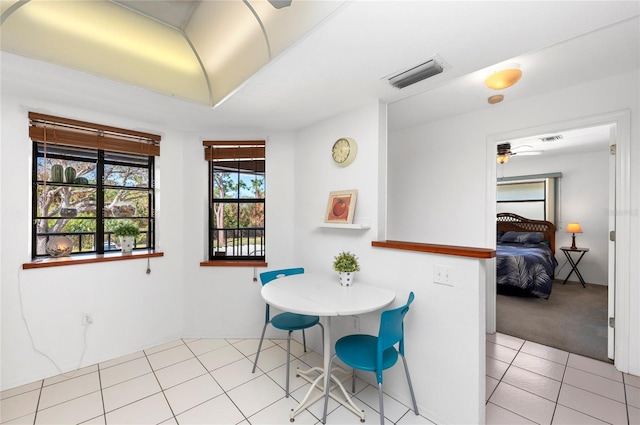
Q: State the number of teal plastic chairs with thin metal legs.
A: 2